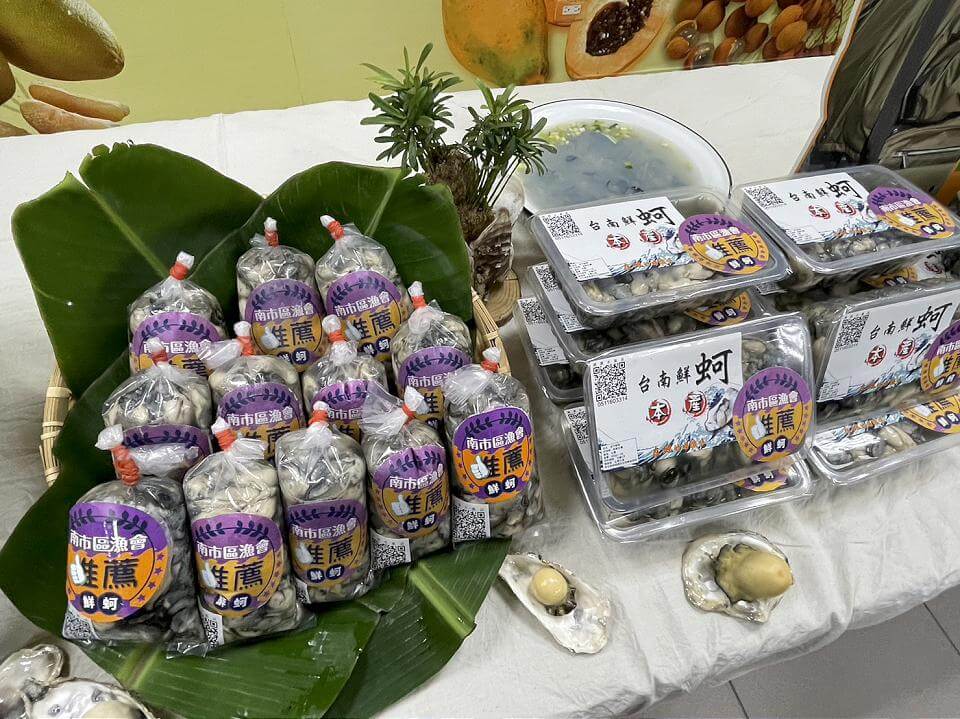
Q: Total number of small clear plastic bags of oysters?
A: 12